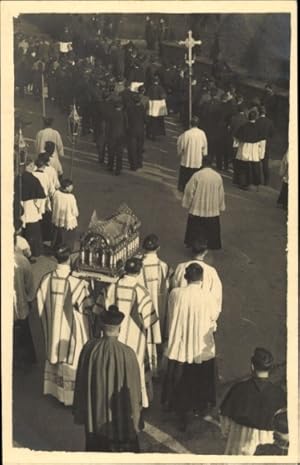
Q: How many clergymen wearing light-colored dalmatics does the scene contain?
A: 3